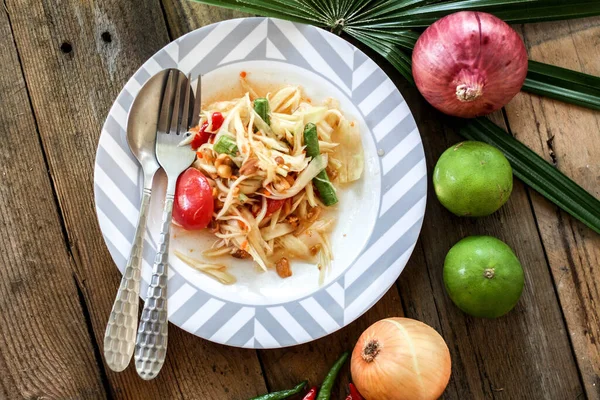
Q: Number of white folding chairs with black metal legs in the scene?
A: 0